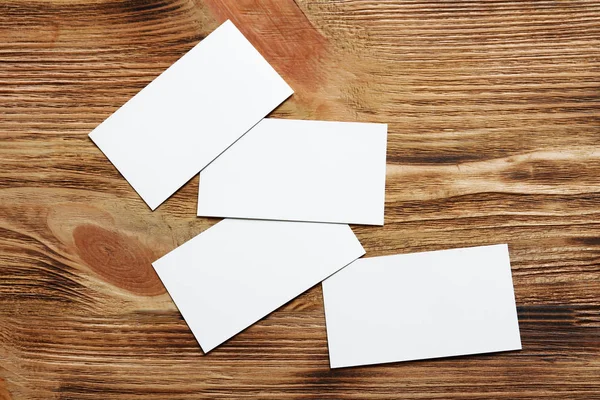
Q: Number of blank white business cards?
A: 4